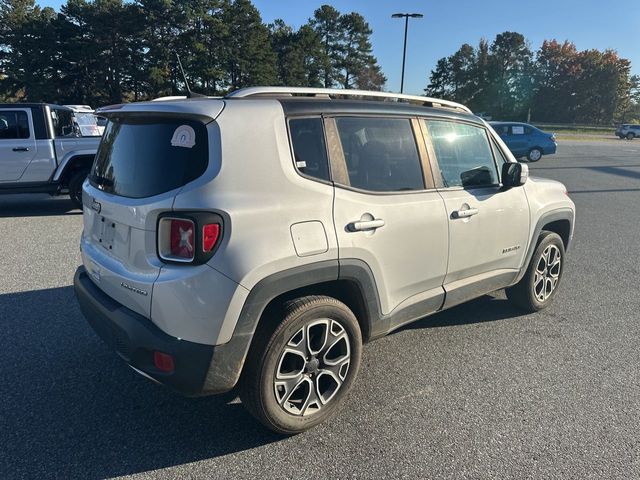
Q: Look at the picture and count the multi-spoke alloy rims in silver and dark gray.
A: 2